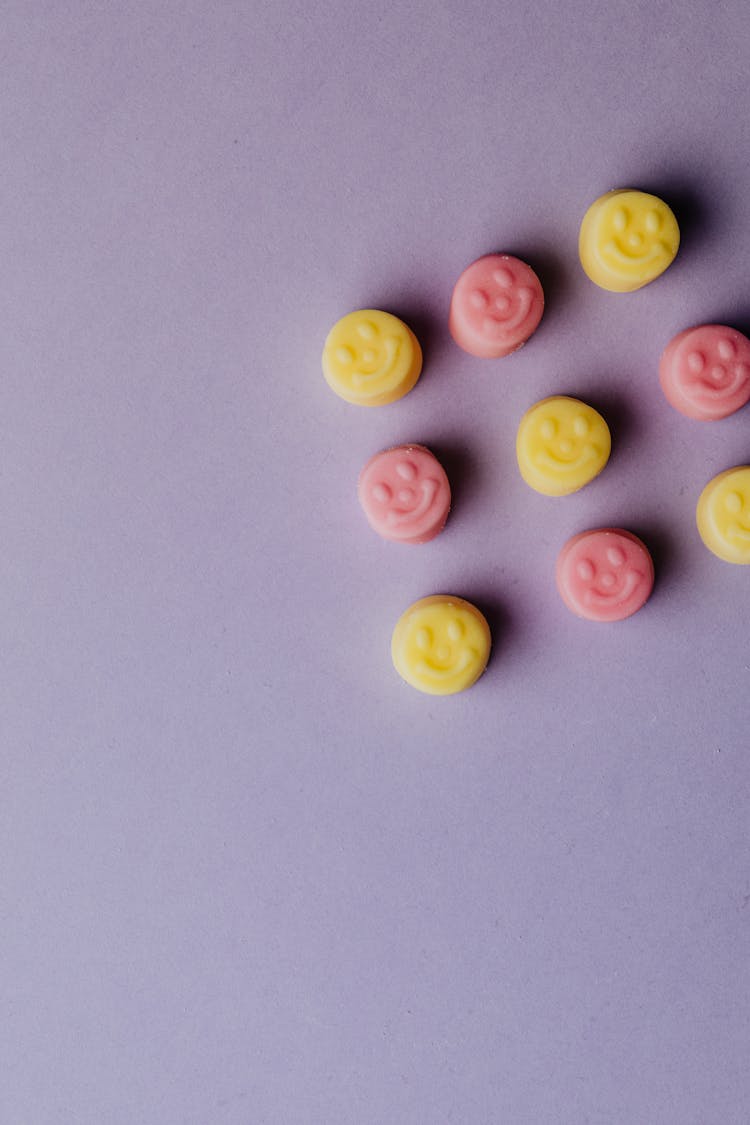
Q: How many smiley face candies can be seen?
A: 9